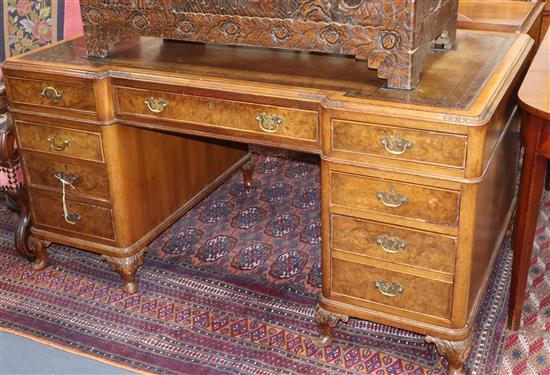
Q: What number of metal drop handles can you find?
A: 10